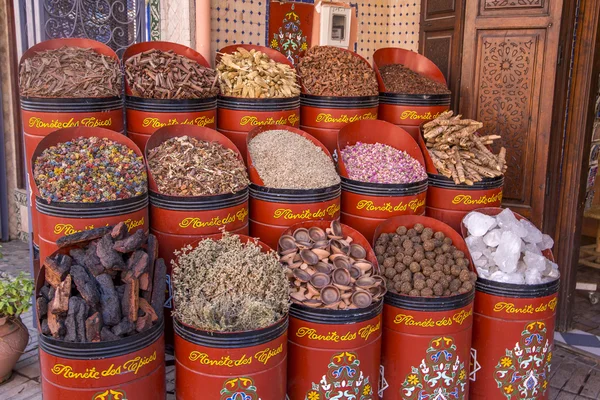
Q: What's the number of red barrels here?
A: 15